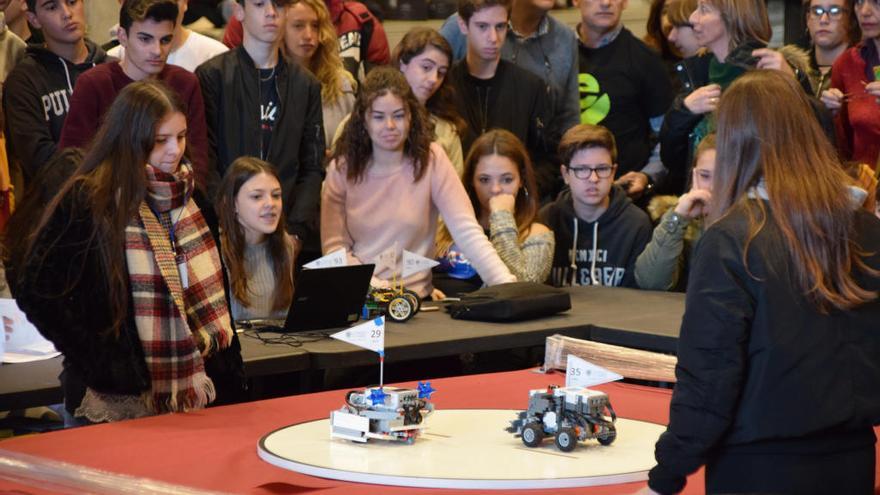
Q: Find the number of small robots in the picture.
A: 3